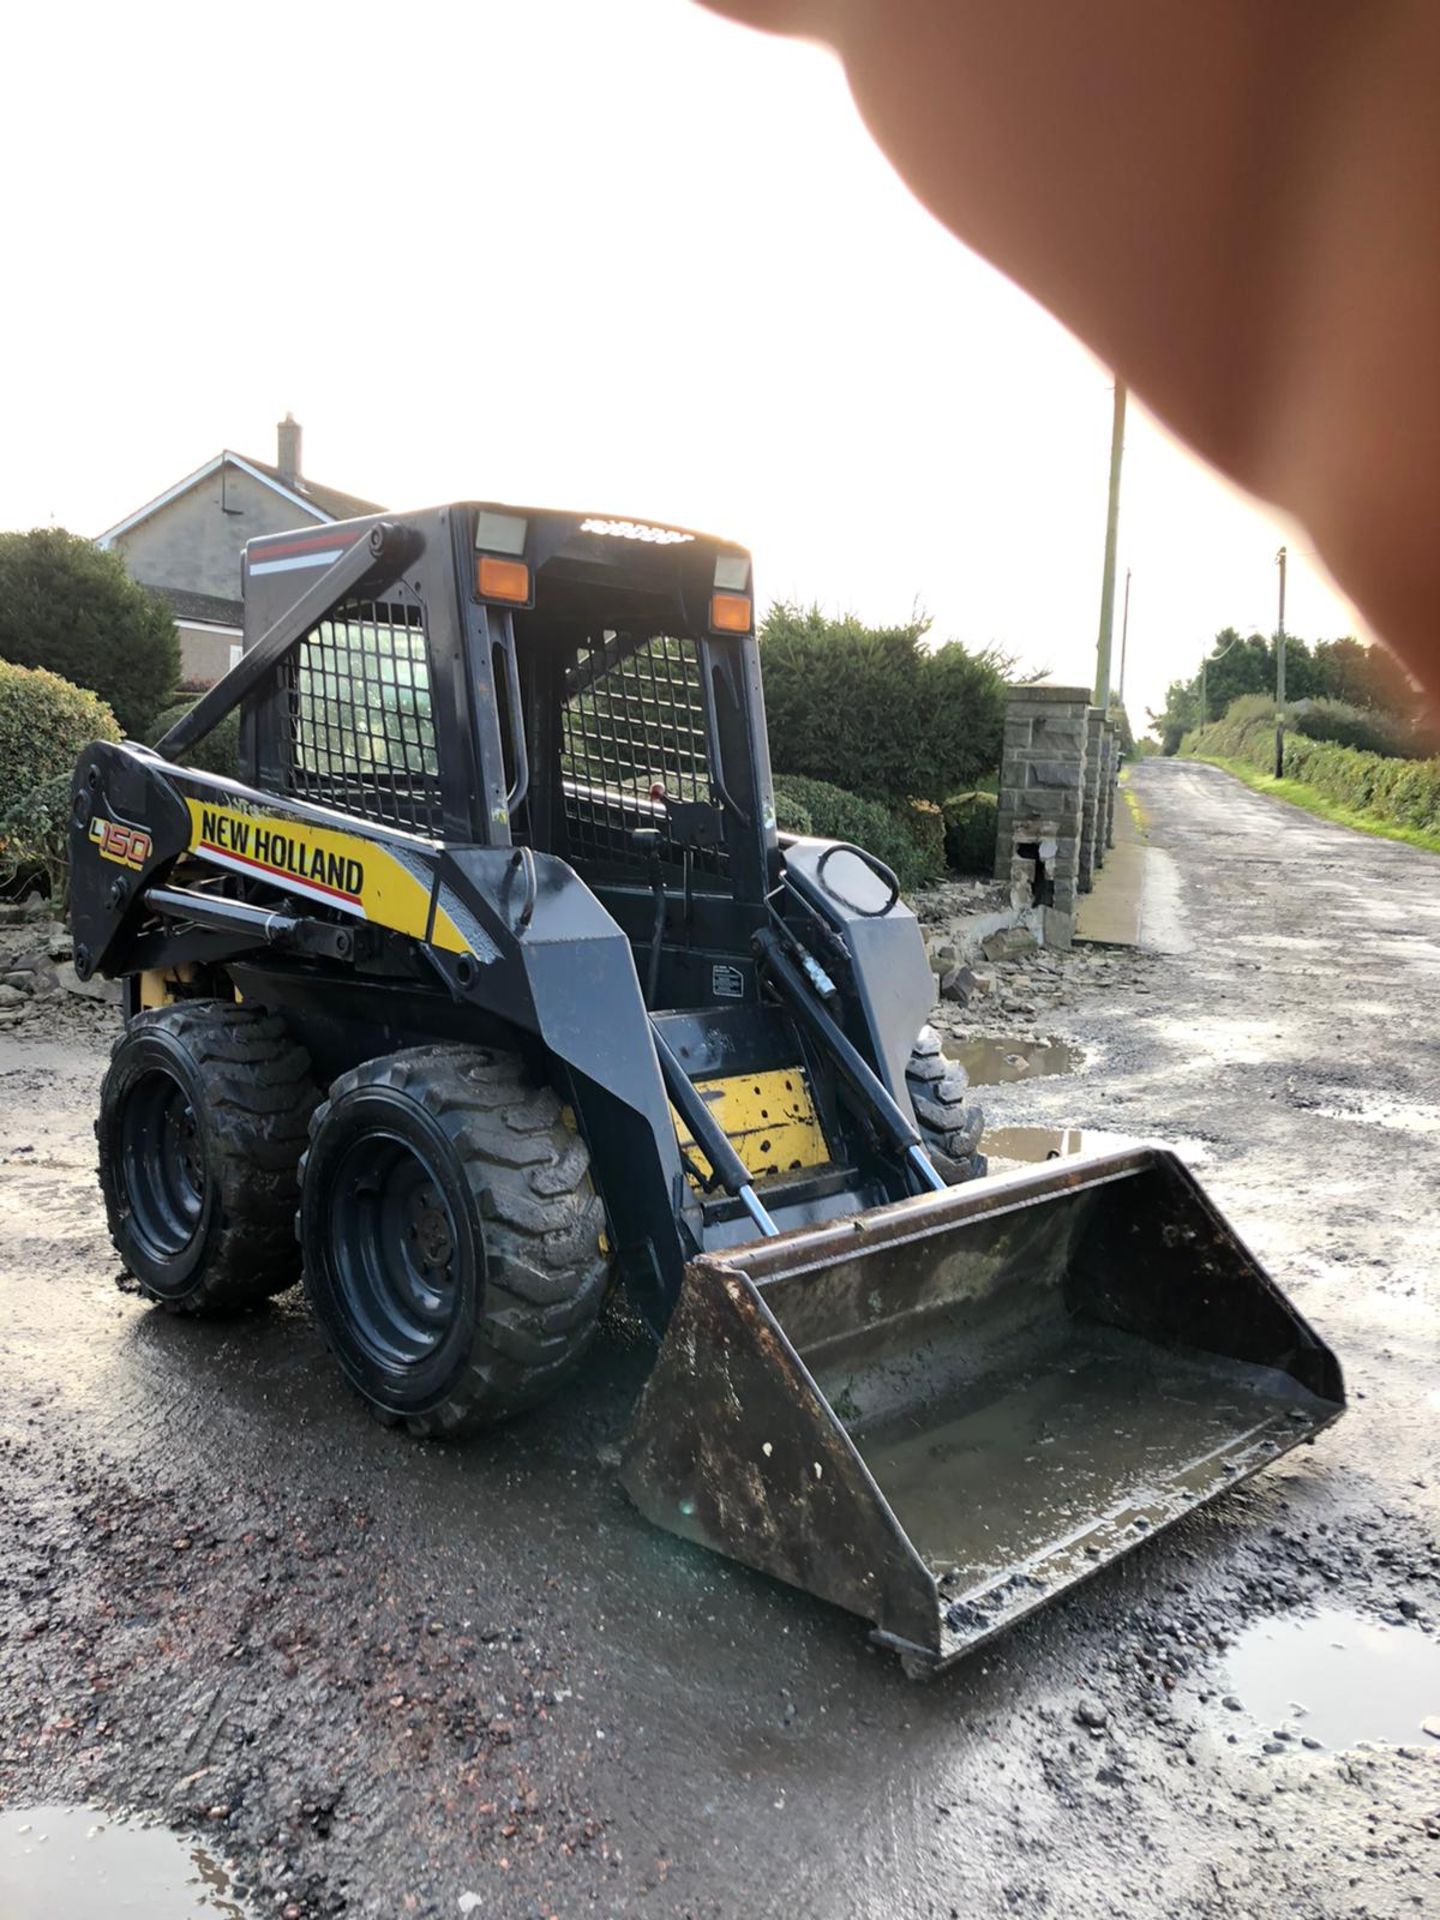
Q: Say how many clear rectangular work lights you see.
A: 2